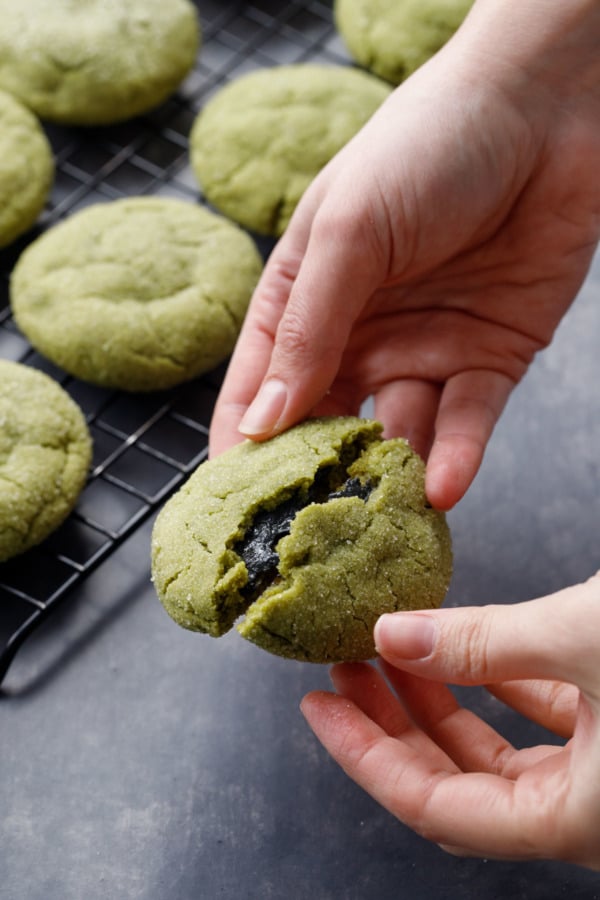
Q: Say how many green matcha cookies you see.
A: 7